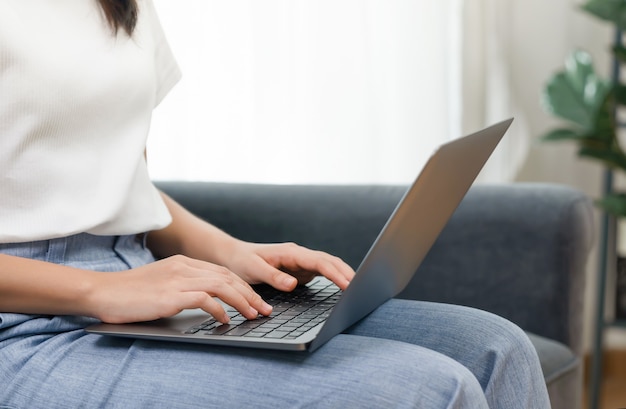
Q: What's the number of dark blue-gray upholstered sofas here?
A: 1